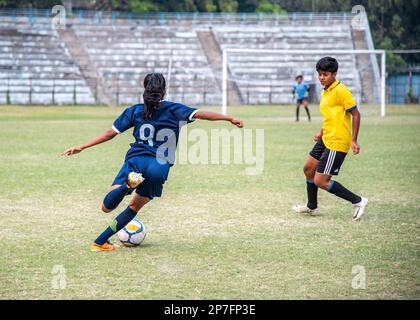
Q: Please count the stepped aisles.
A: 3